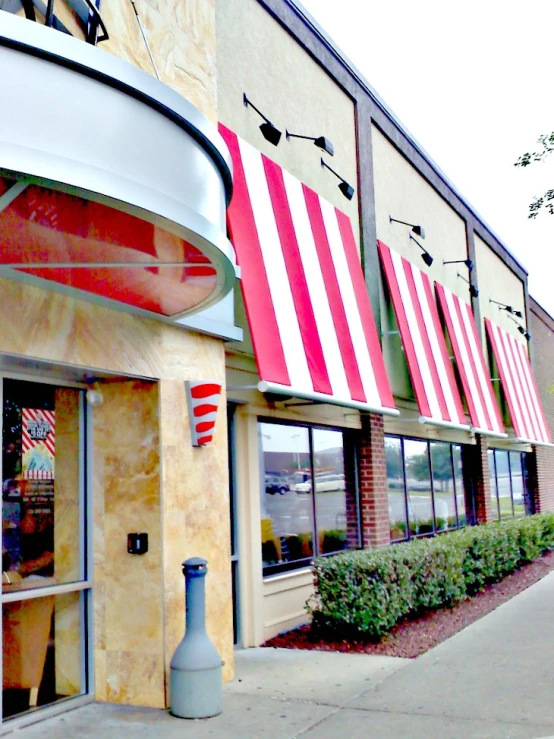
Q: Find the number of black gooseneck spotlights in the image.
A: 11